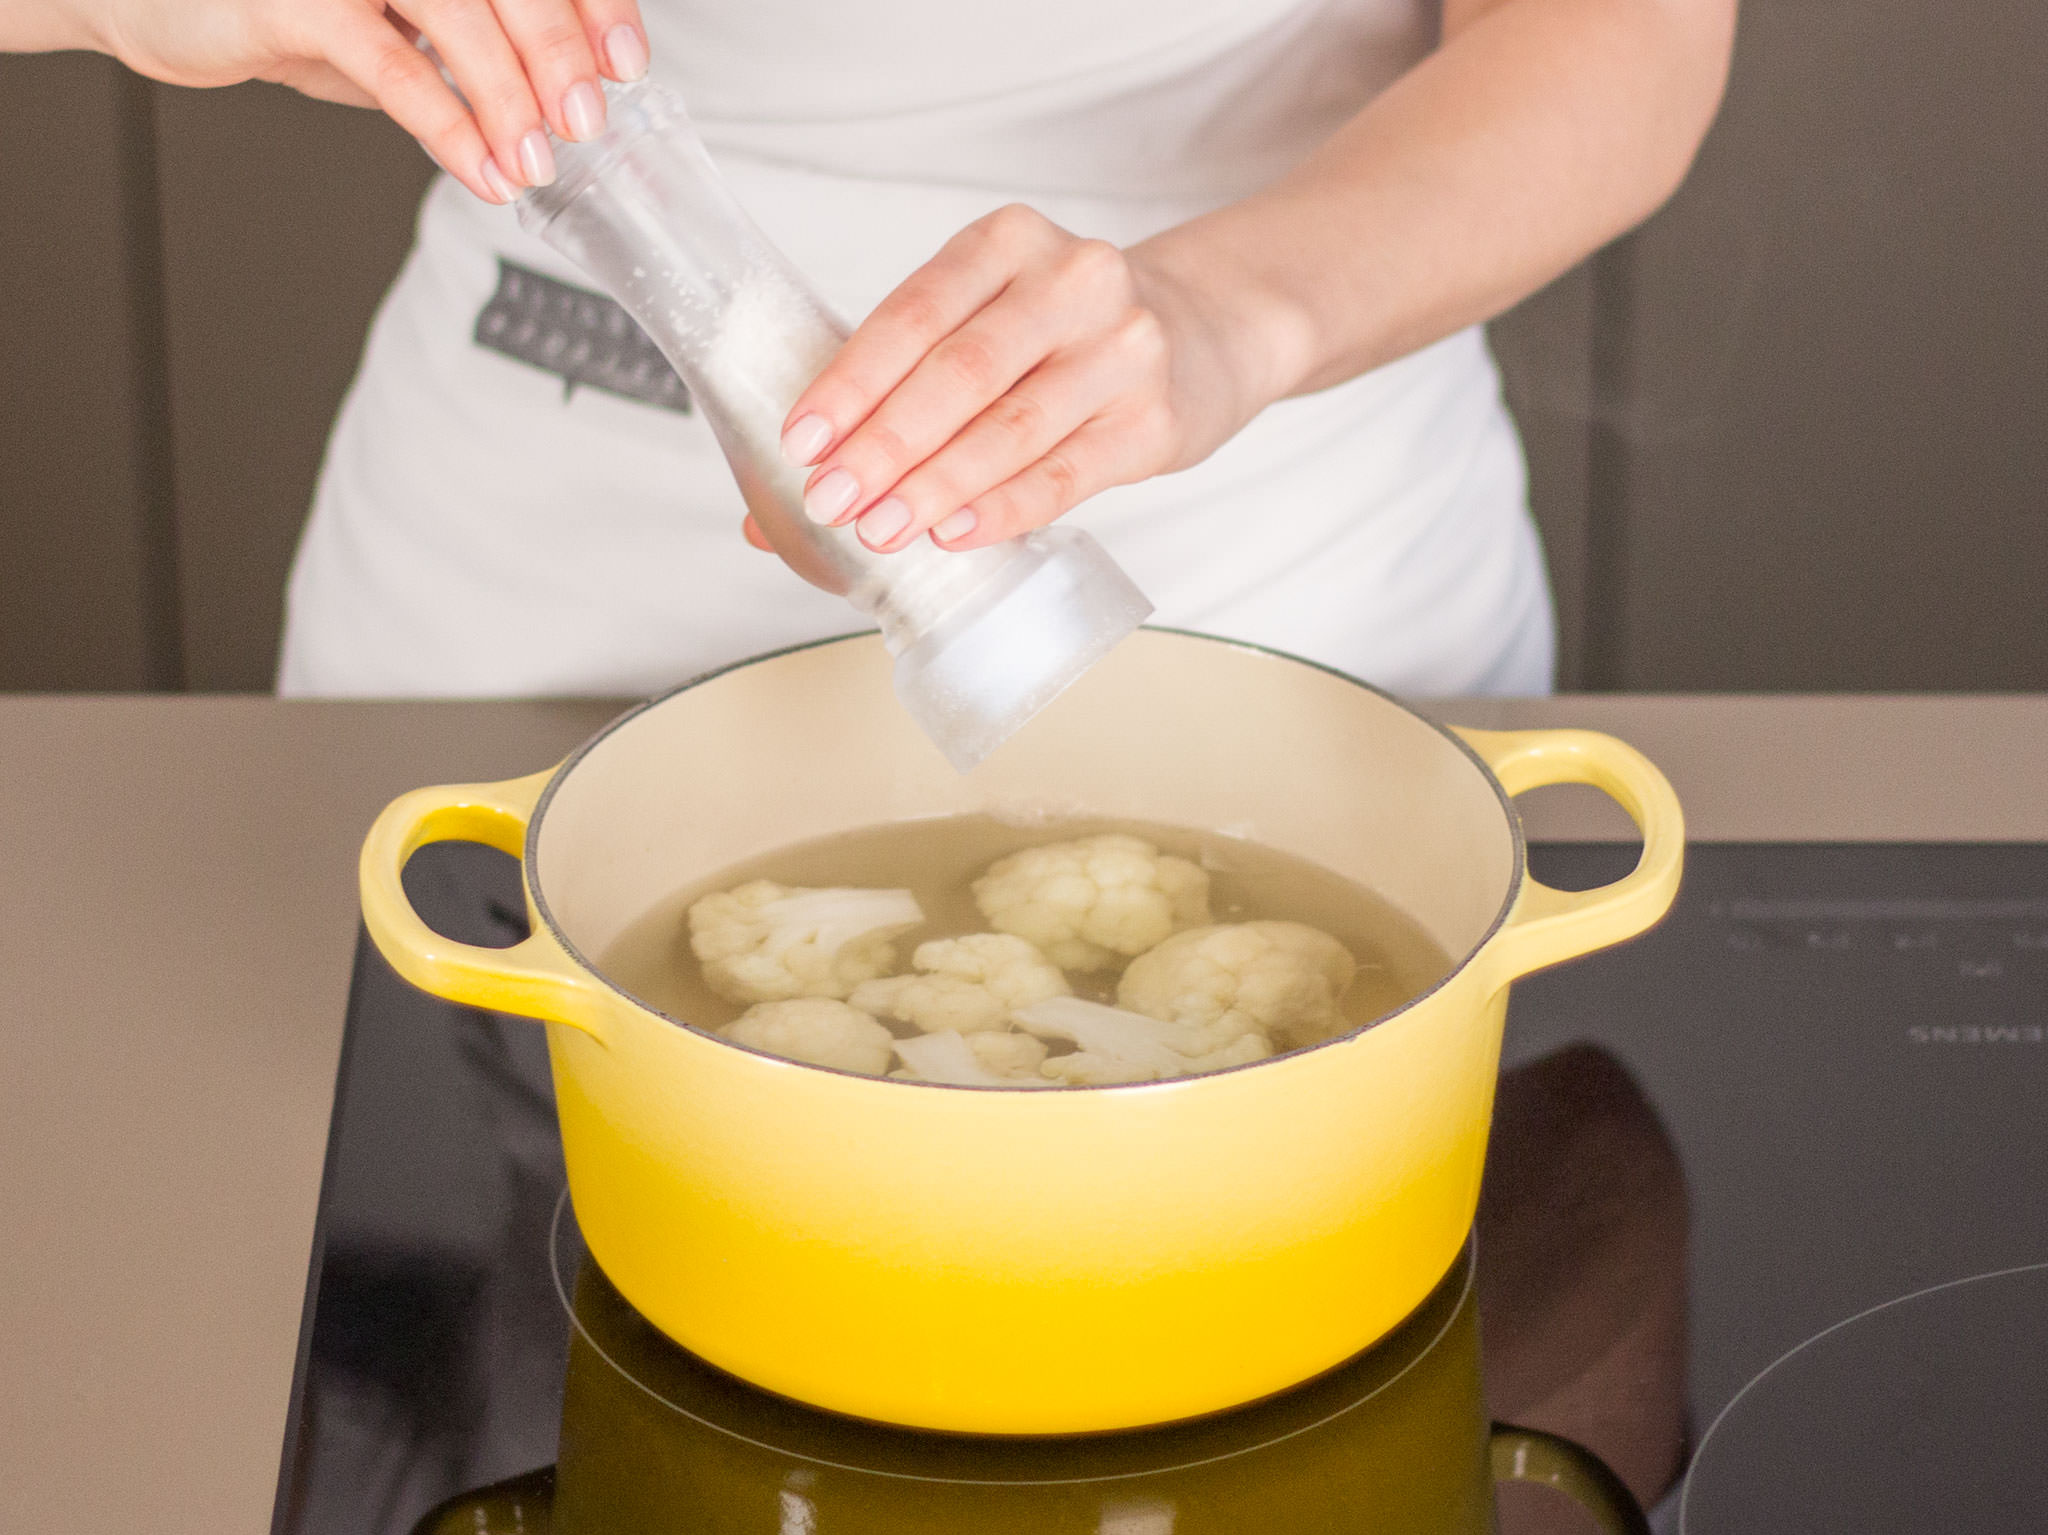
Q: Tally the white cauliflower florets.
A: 7